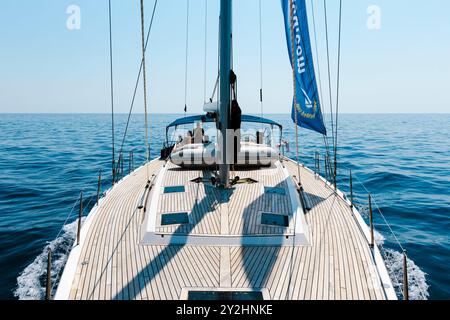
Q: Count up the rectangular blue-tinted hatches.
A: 5